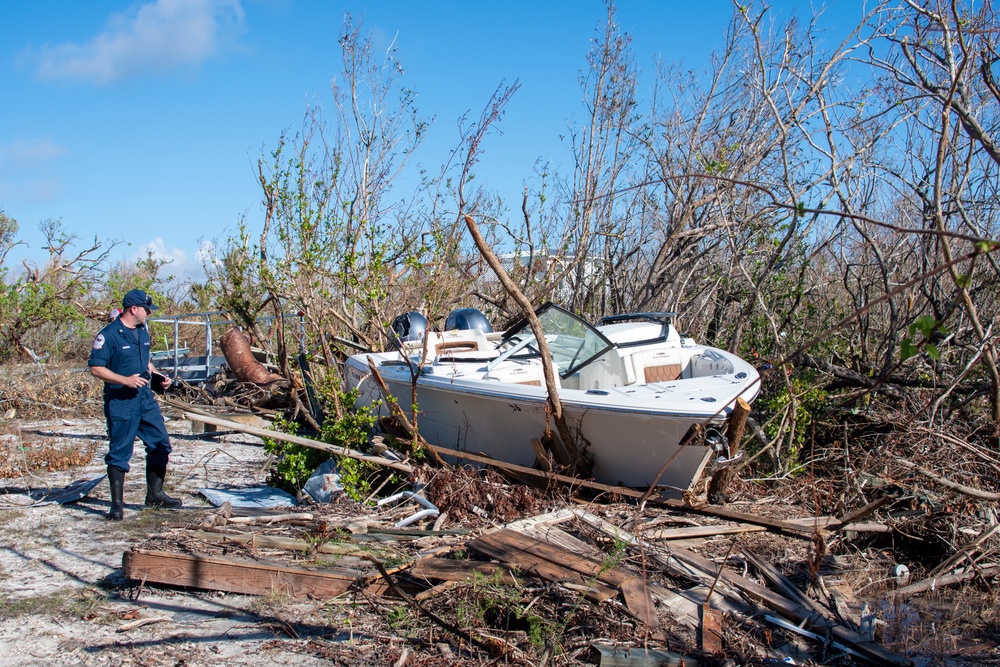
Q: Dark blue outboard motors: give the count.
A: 2